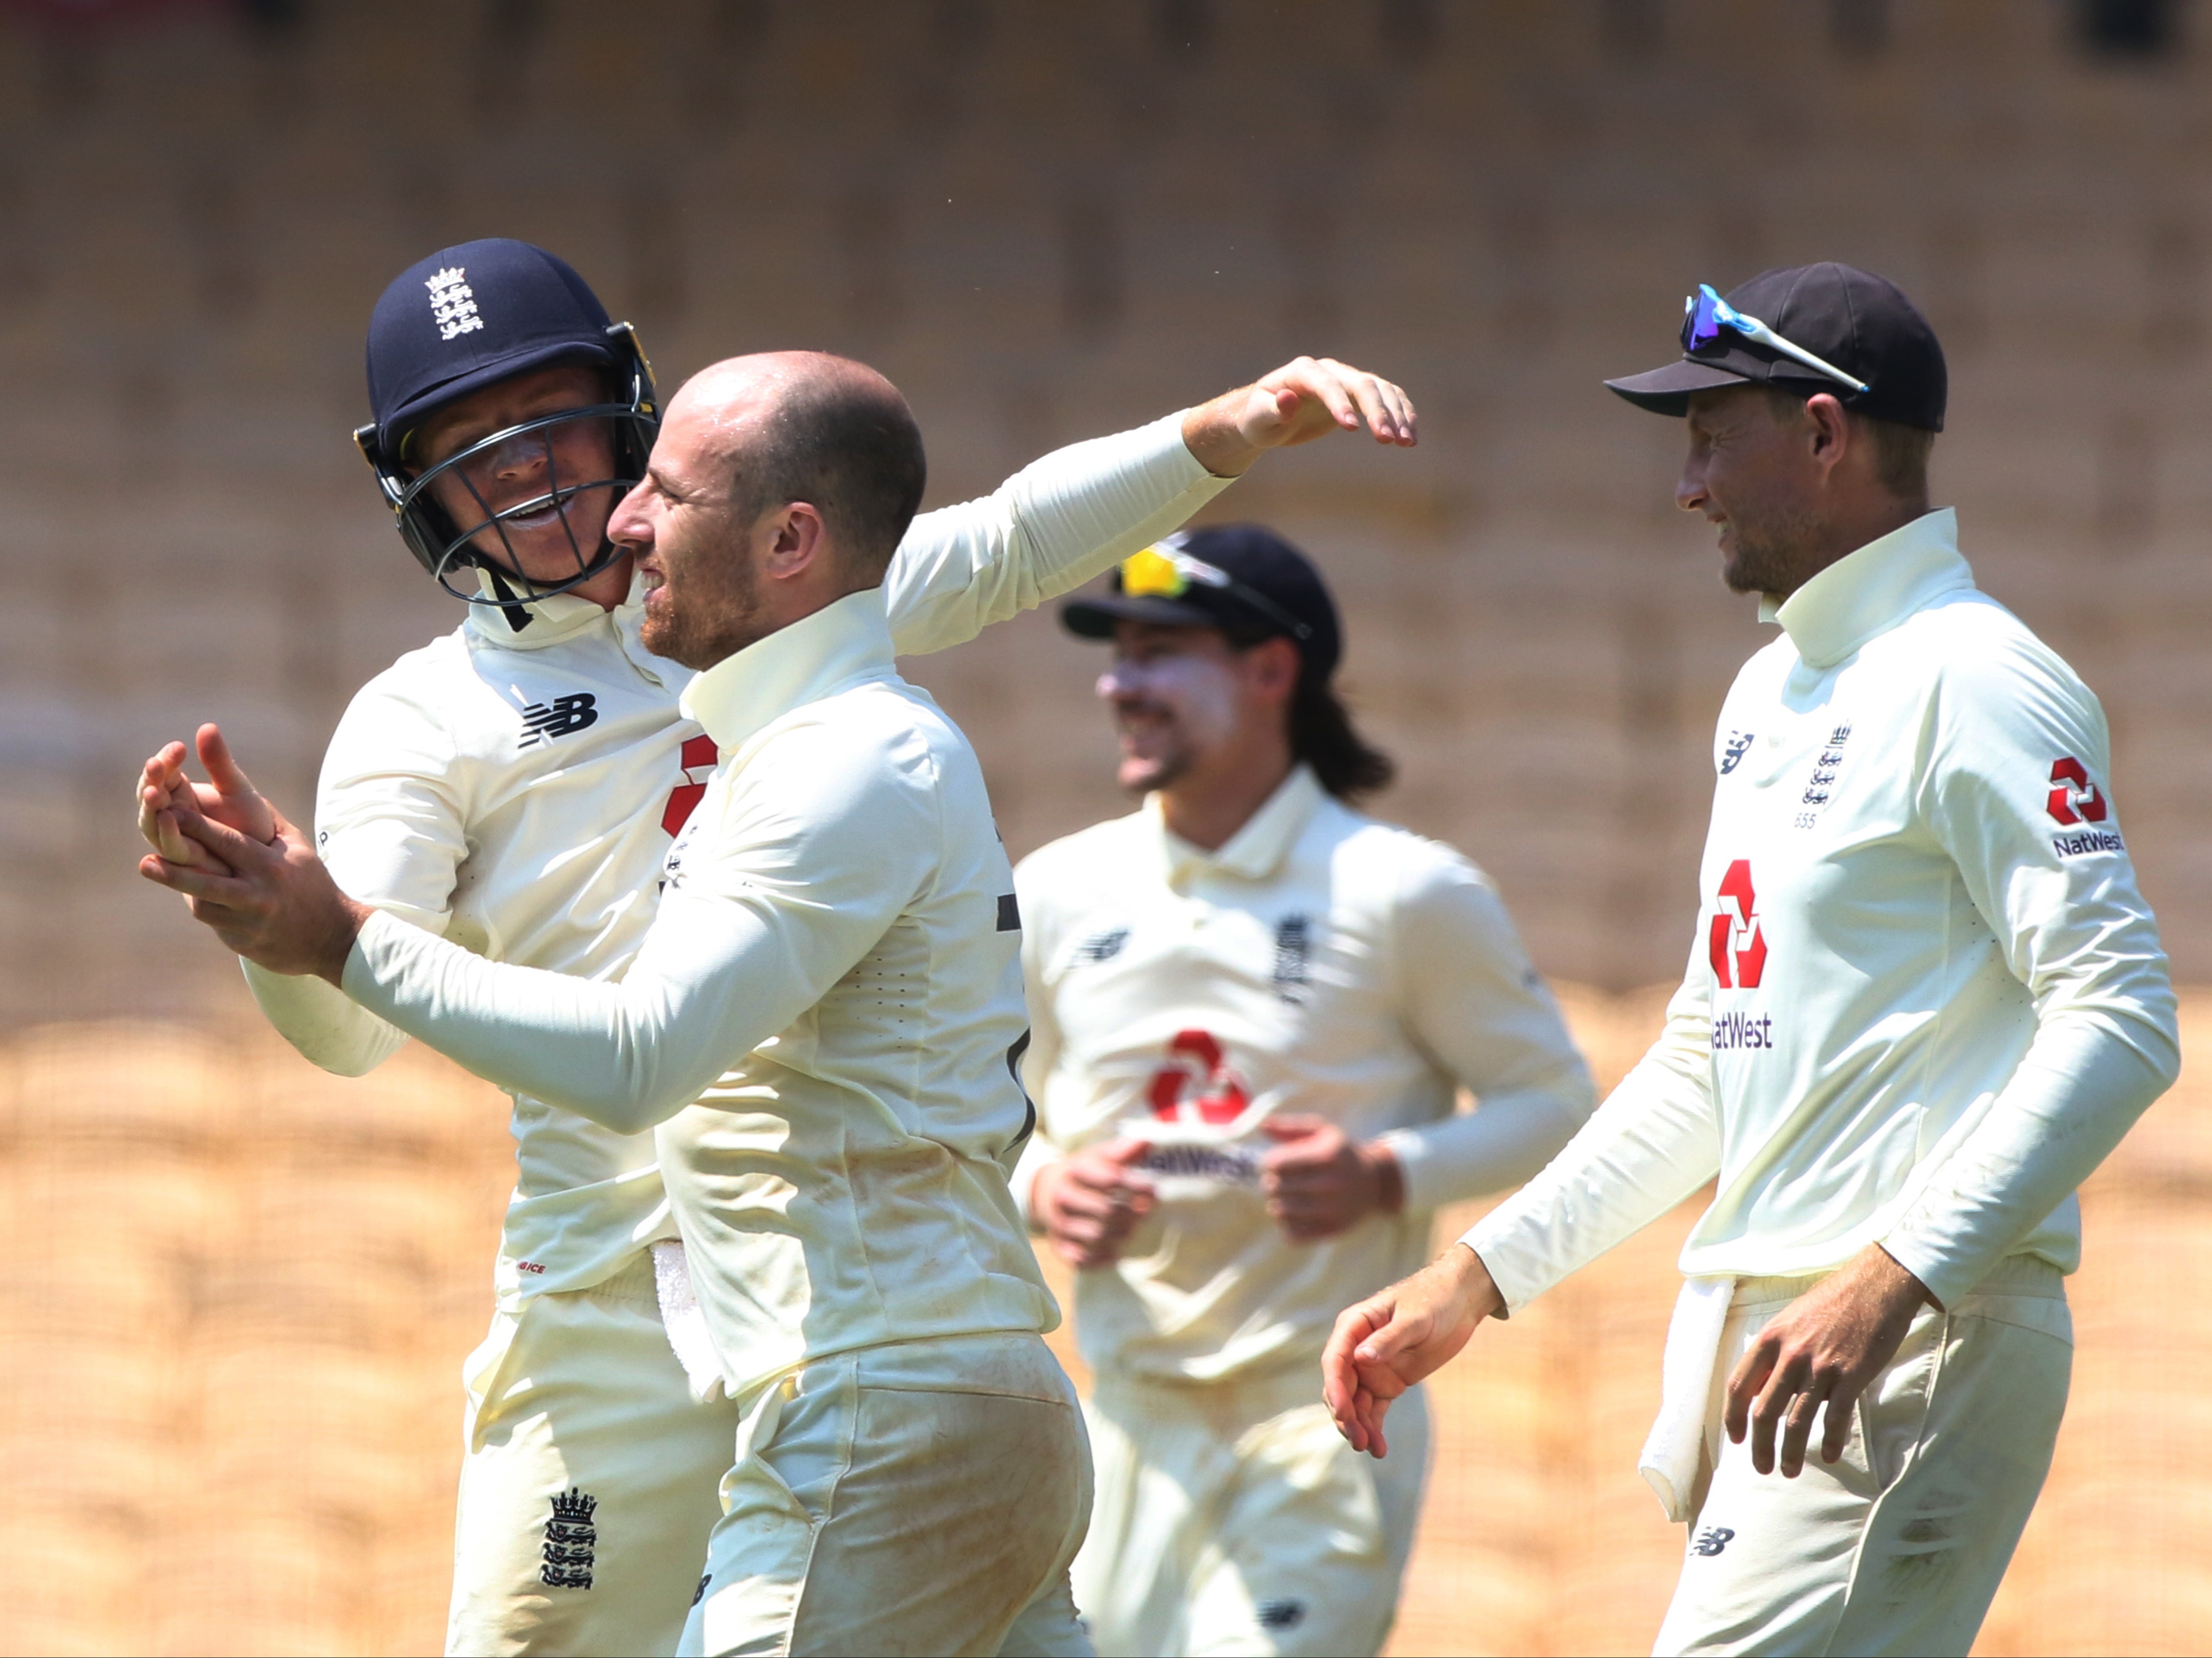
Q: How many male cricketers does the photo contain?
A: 4